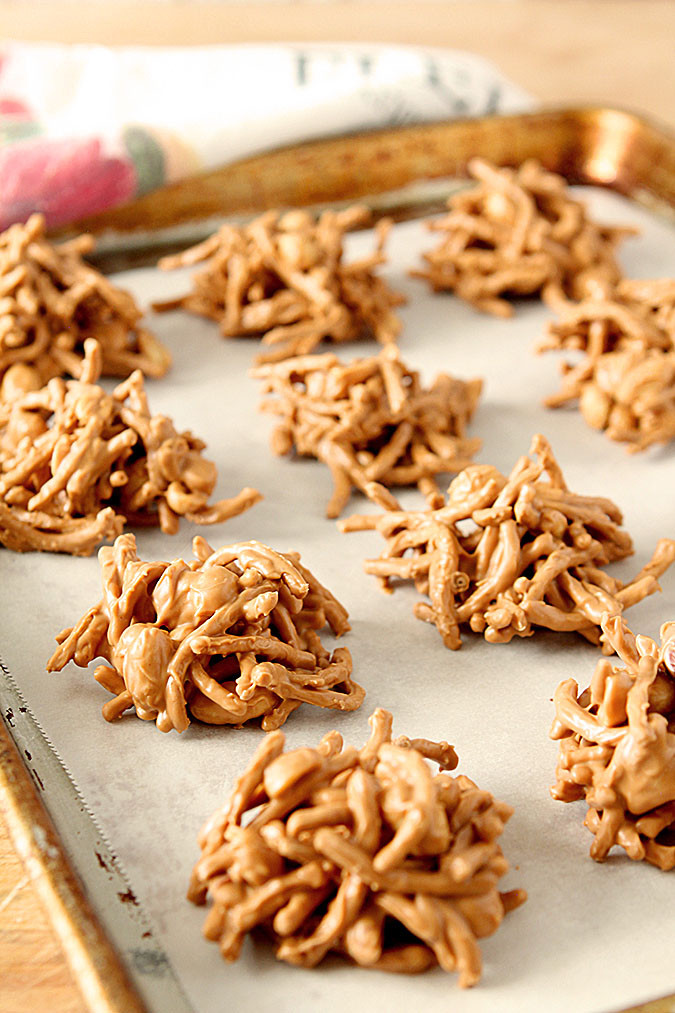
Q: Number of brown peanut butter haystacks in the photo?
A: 10